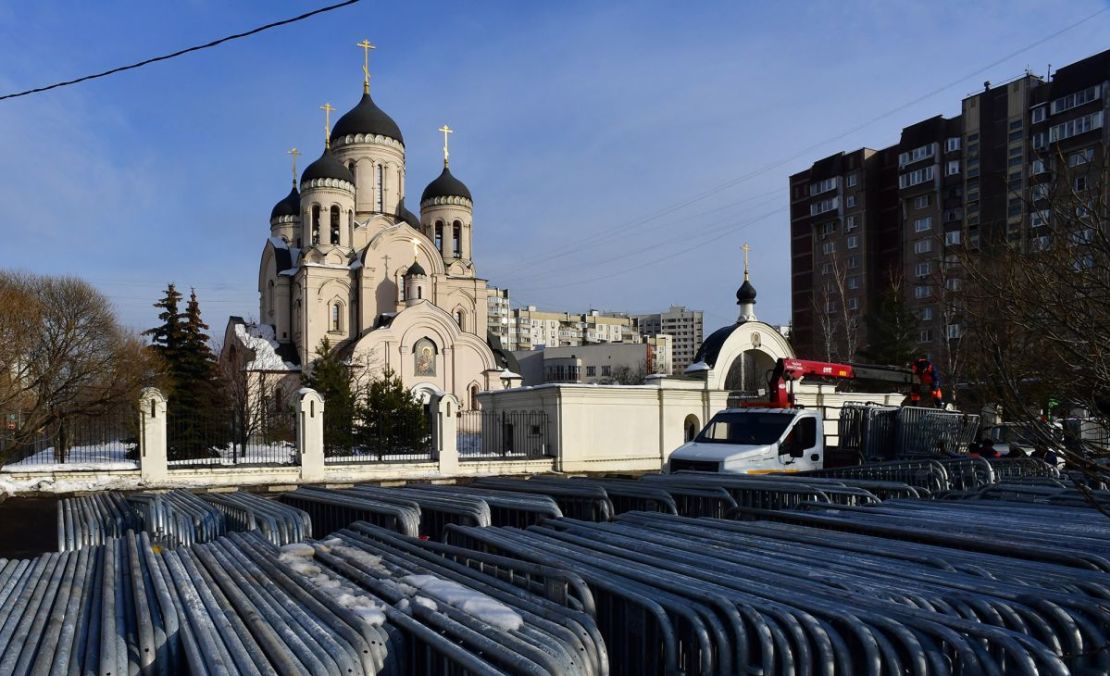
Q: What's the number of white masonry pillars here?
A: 3